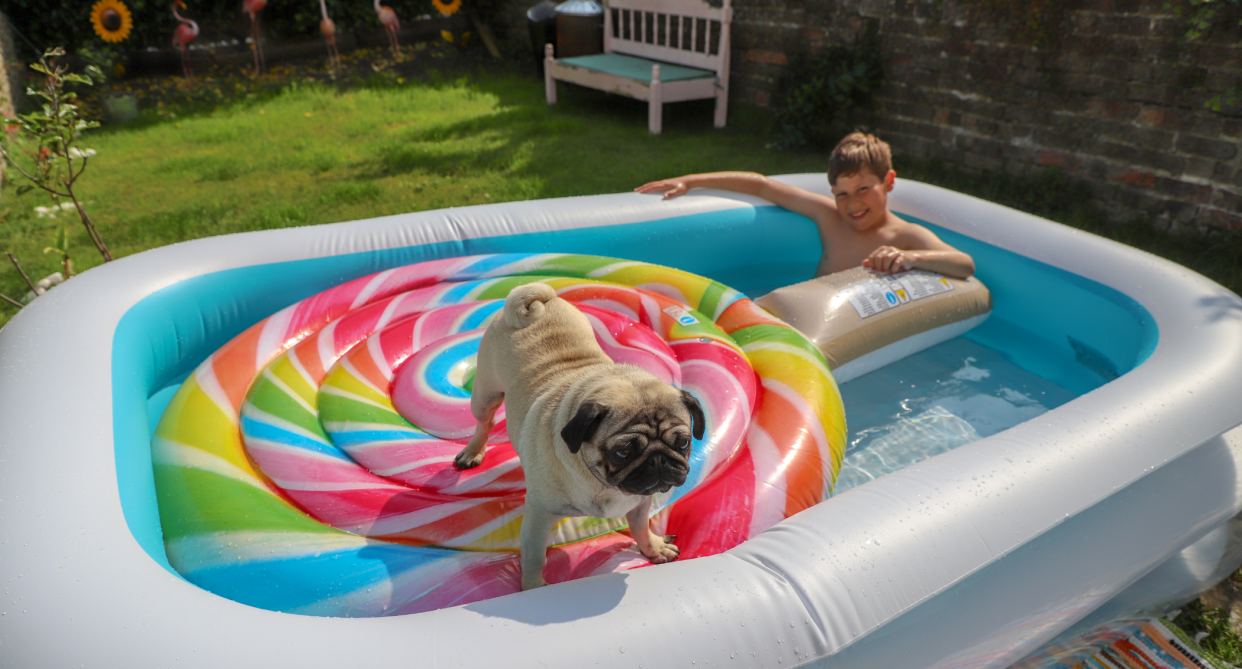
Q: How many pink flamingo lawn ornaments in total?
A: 4